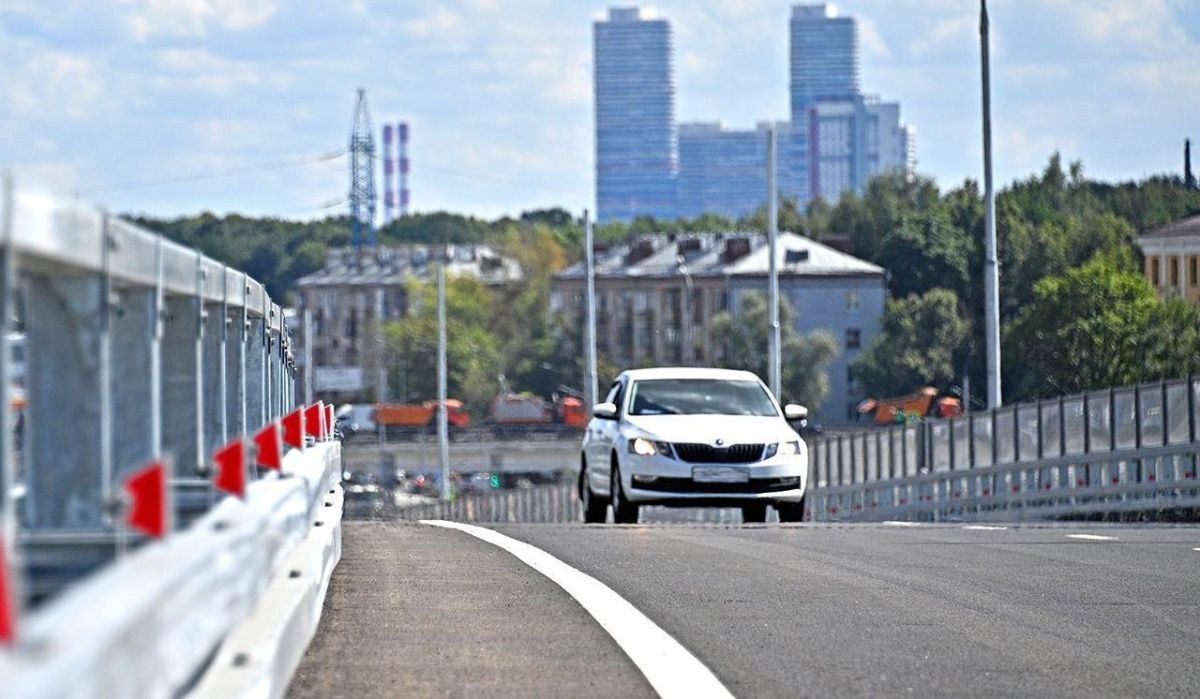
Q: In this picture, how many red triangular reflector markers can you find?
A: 7